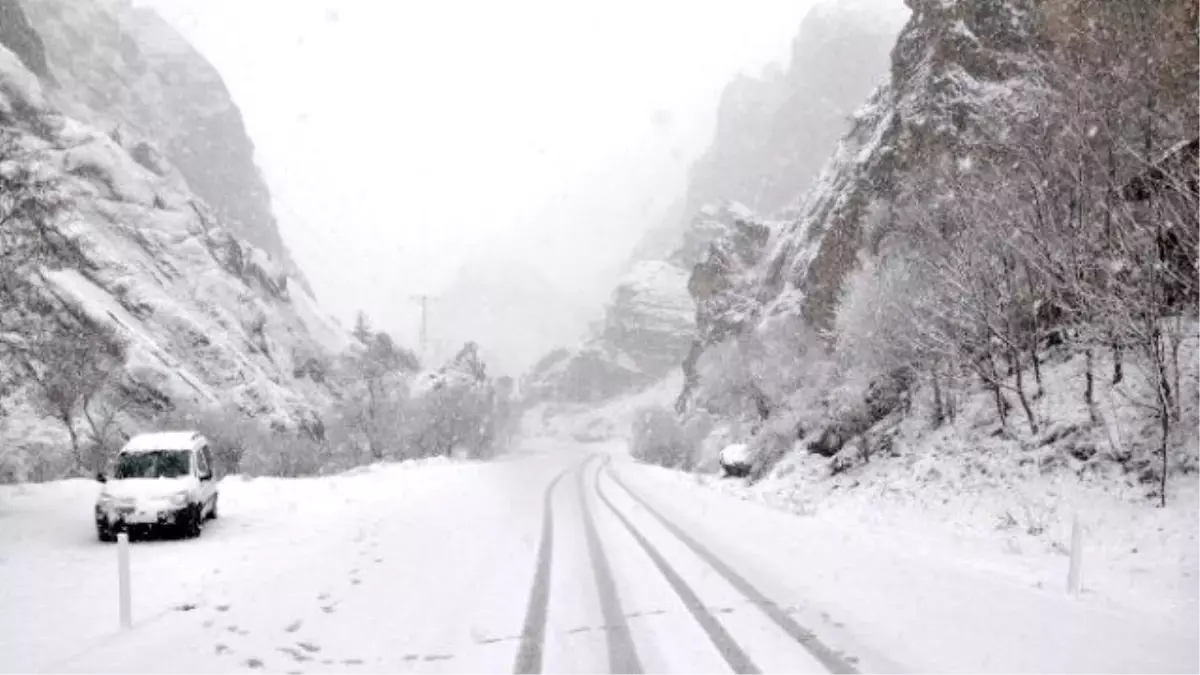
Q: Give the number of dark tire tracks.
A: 4